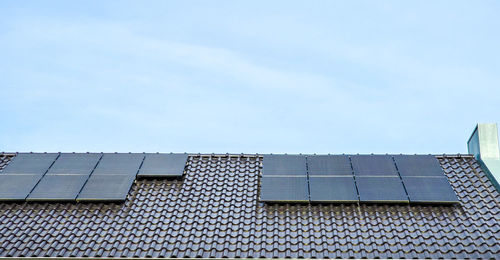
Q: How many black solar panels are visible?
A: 15